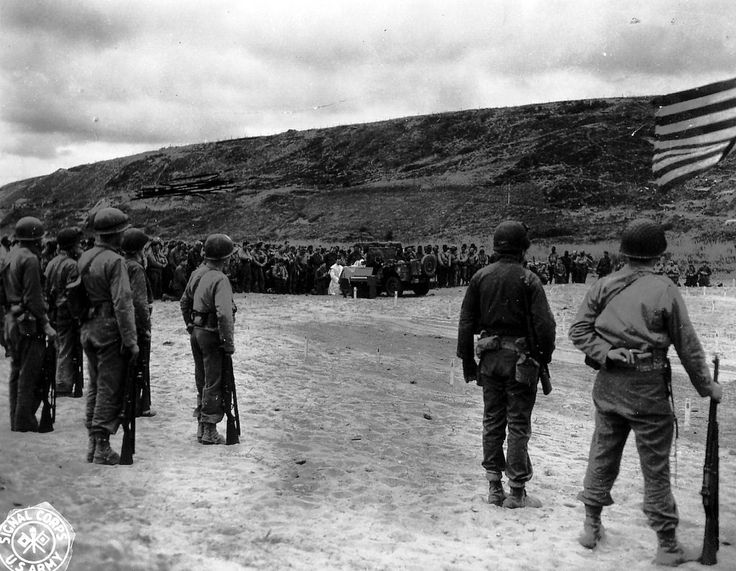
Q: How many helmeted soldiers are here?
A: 7